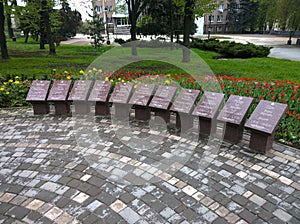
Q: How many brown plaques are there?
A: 11